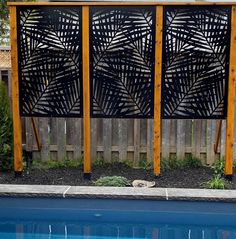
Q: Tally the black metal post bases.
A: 4